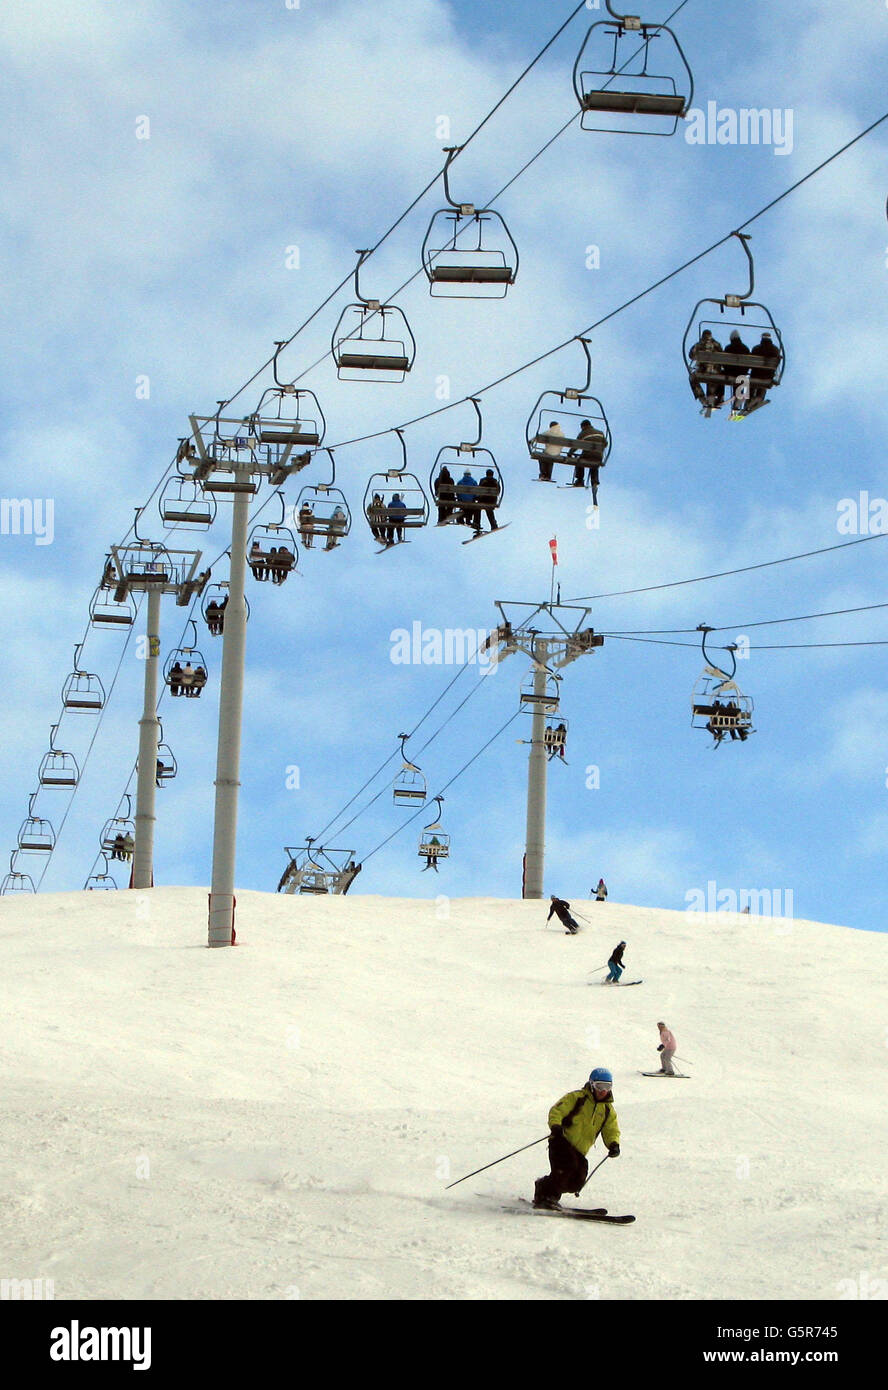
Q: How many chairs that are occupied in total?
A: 13